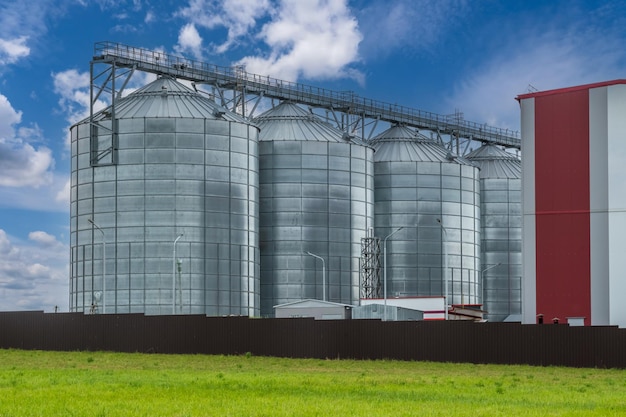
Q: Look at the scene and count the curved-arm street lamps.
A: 6